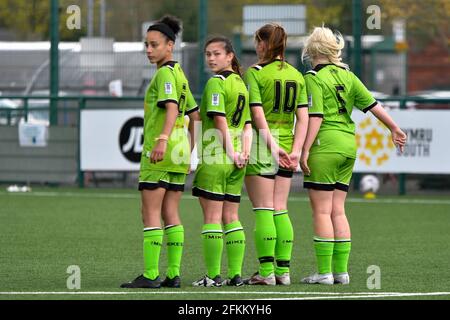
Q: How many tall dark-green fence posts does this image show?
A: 3